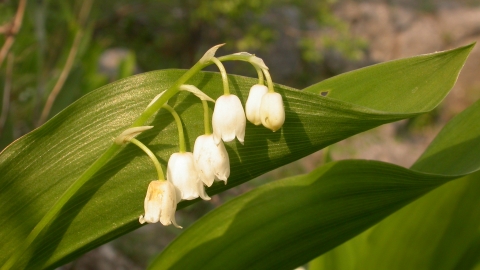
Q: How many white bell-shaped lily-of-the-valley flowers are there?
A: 6